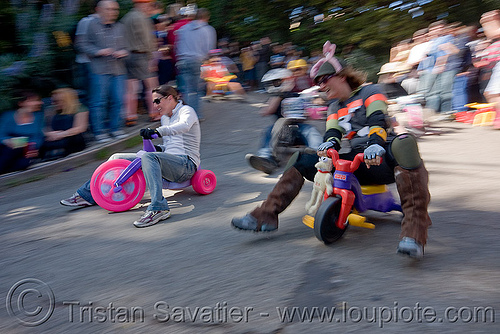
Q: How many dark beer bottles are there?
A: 0